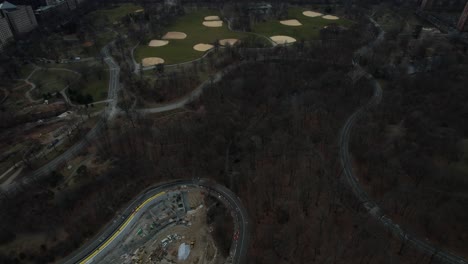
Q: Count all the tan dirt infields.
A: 11